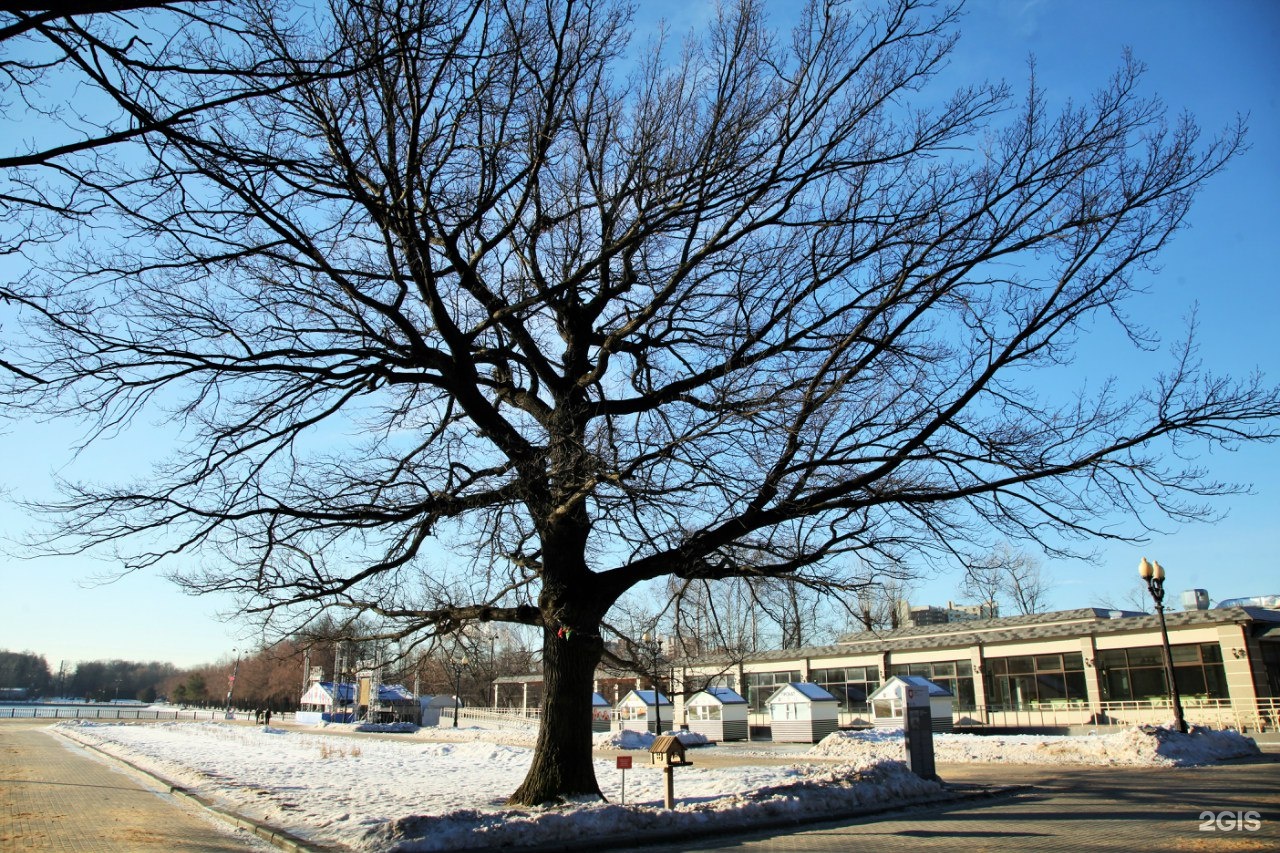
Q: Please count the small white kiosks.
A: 5